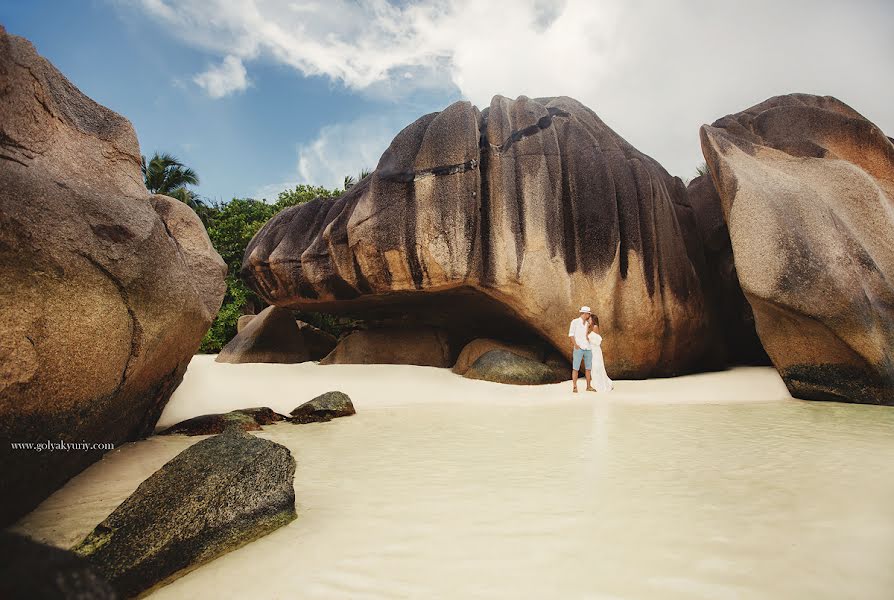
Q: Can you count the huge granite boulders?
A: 3